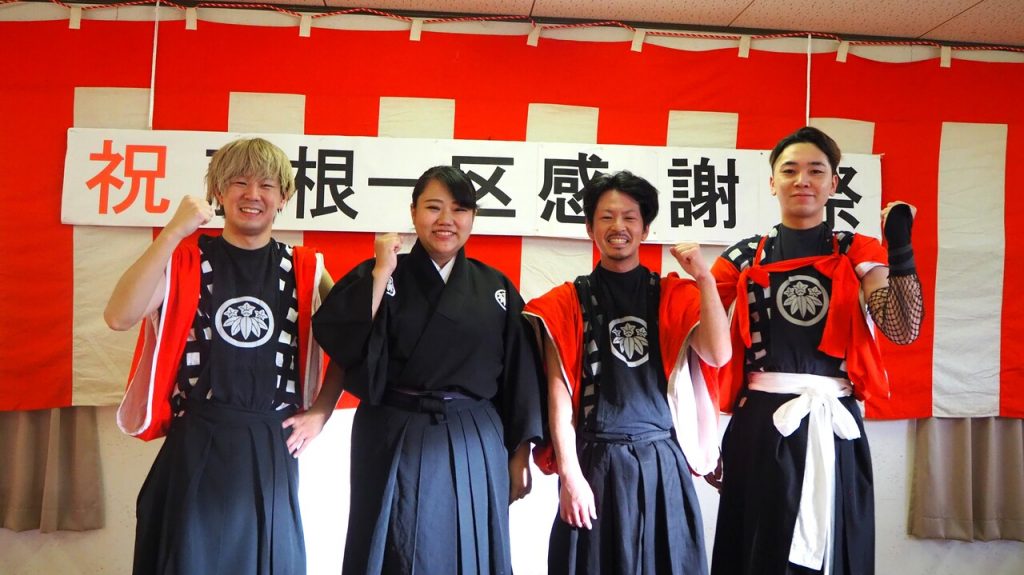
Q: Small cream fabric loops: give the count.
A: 9